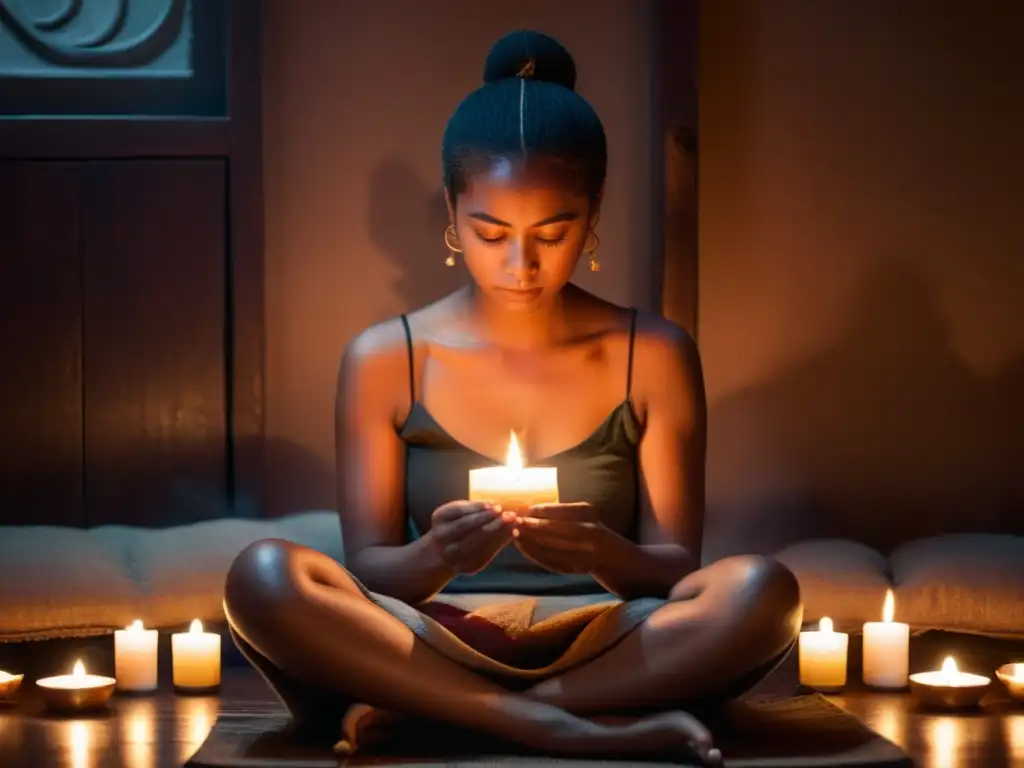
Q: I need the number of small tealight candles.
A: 4